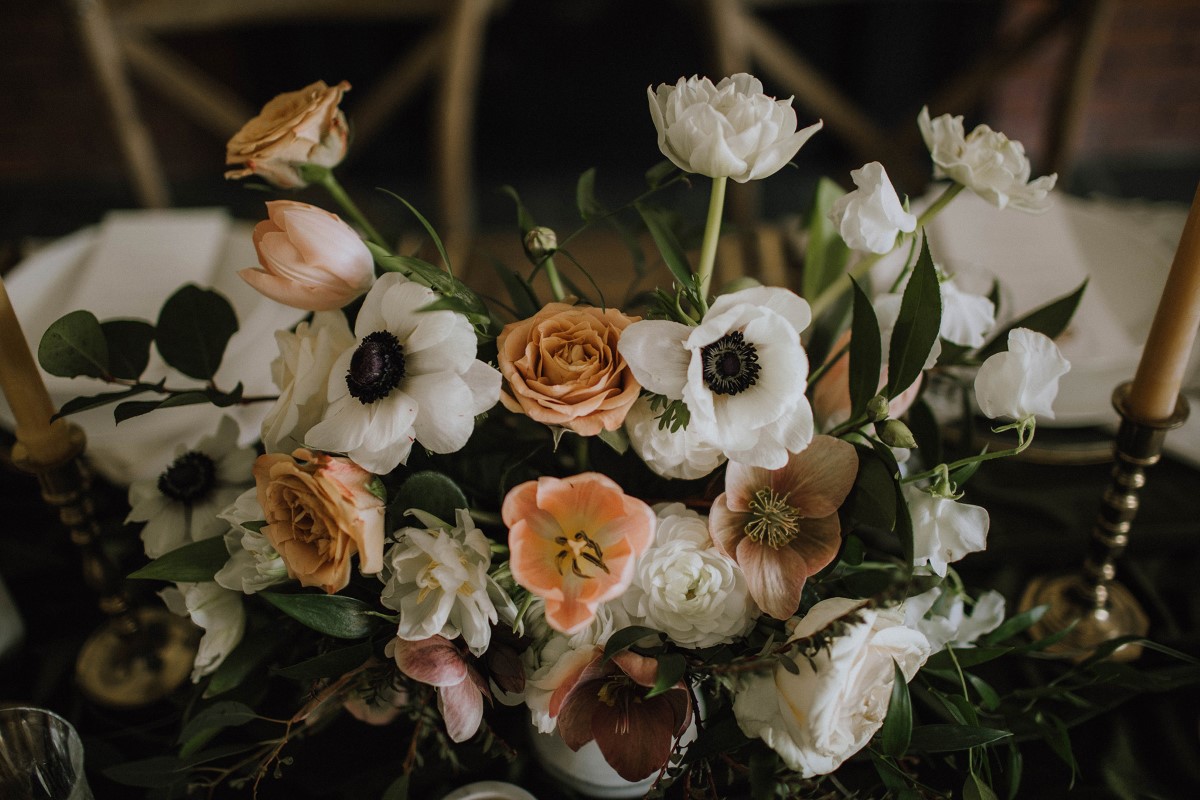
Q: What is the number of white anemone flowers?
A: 3